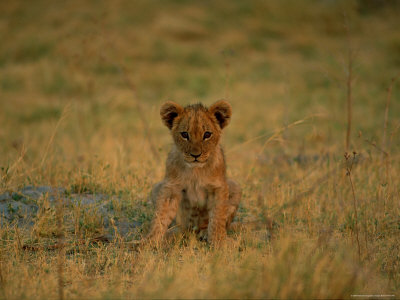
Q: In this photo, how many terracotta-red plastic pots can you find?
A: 0